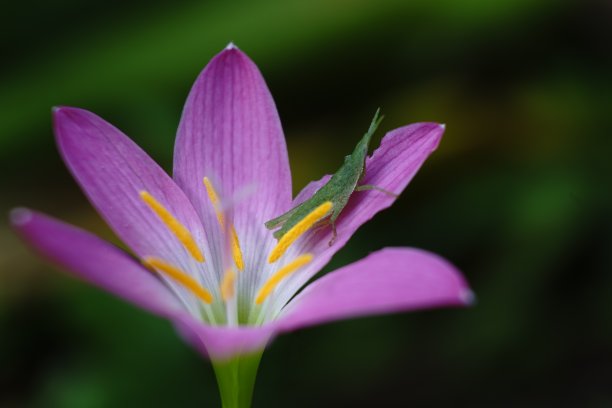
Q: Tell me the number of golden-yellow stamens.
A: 6